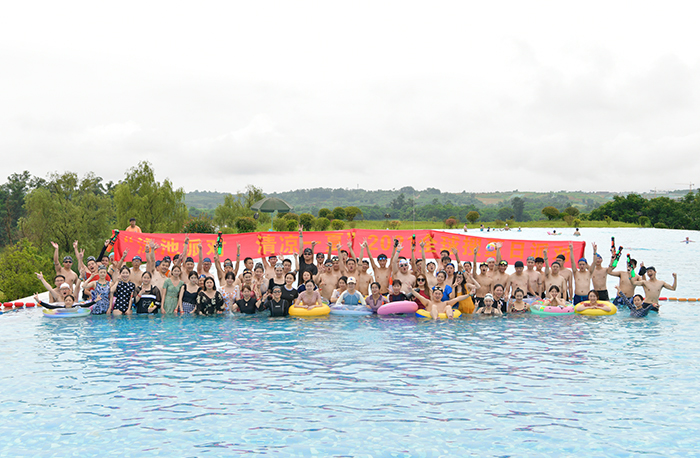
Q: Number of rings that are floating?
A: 7